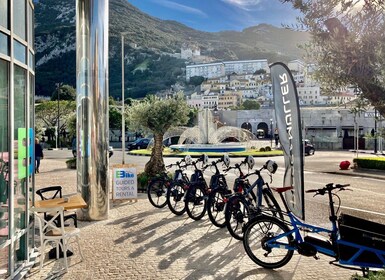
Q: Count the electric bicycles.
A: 6